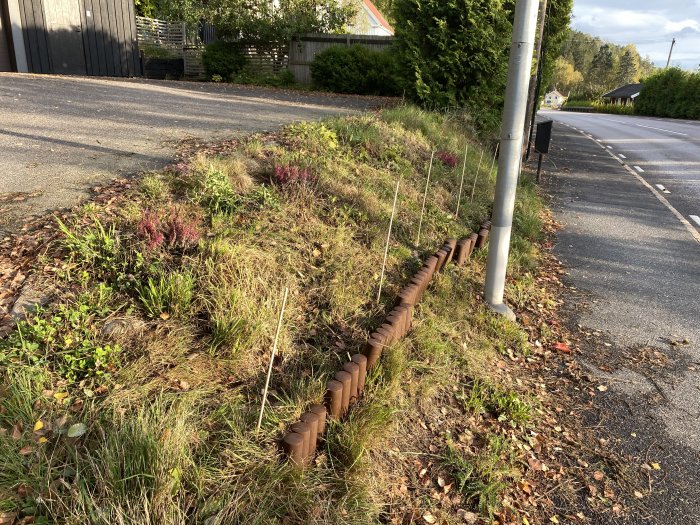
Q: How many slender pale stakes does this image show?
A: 6